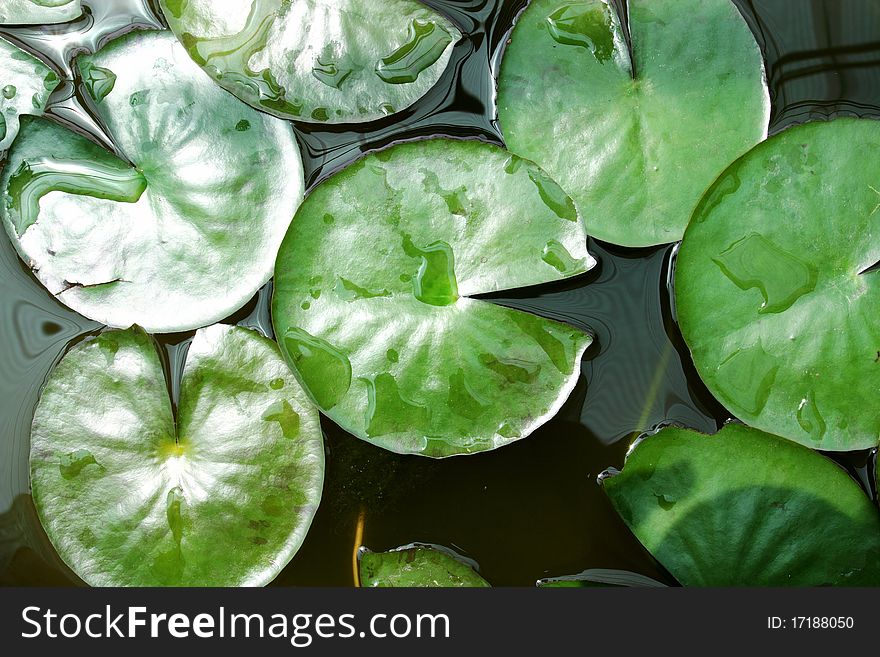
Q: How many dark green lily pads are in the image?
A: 1